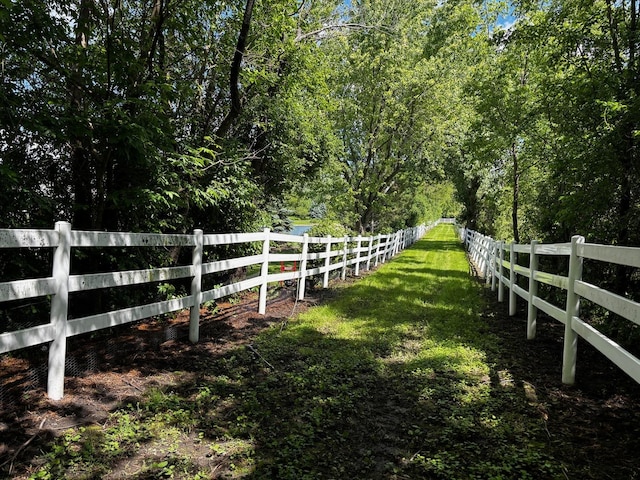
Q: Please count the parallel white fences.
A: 2